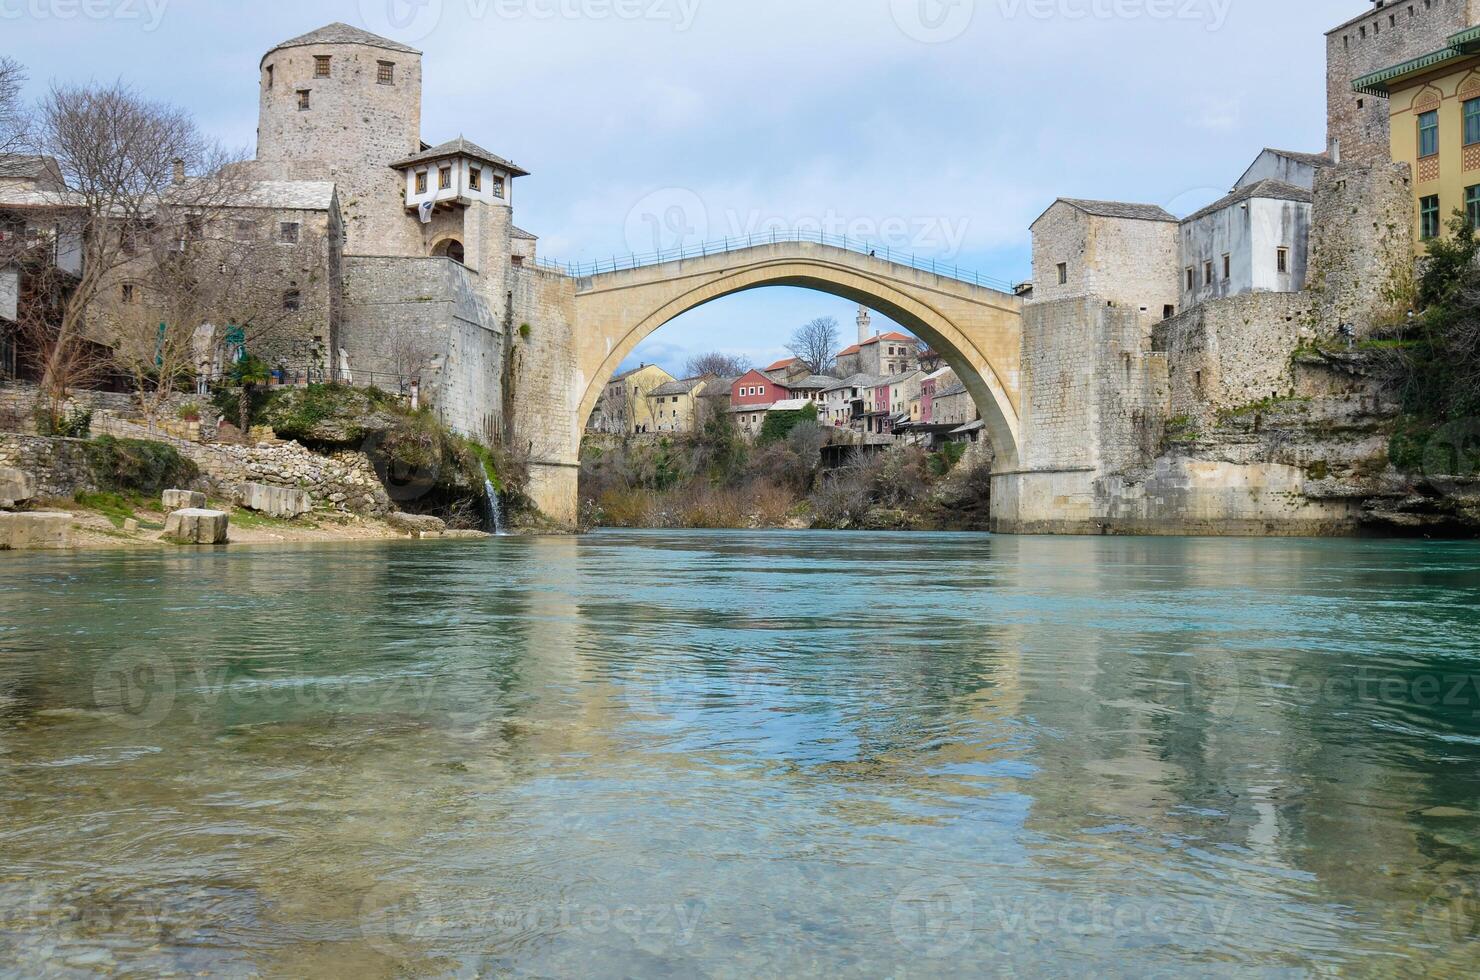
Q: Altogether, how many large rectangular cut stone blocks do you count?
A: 5